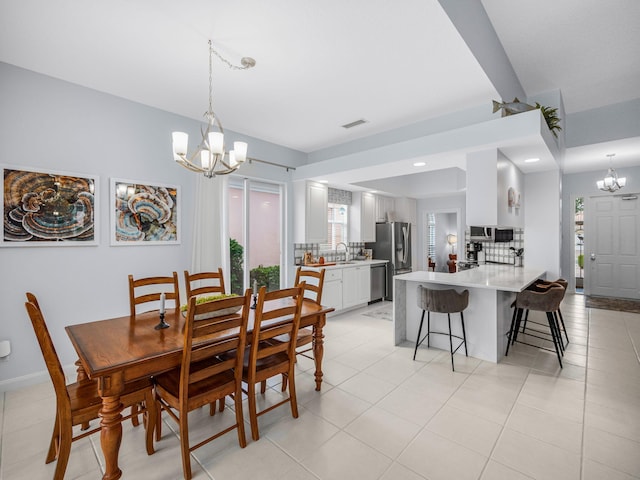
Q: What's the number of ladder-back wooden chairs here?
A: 6